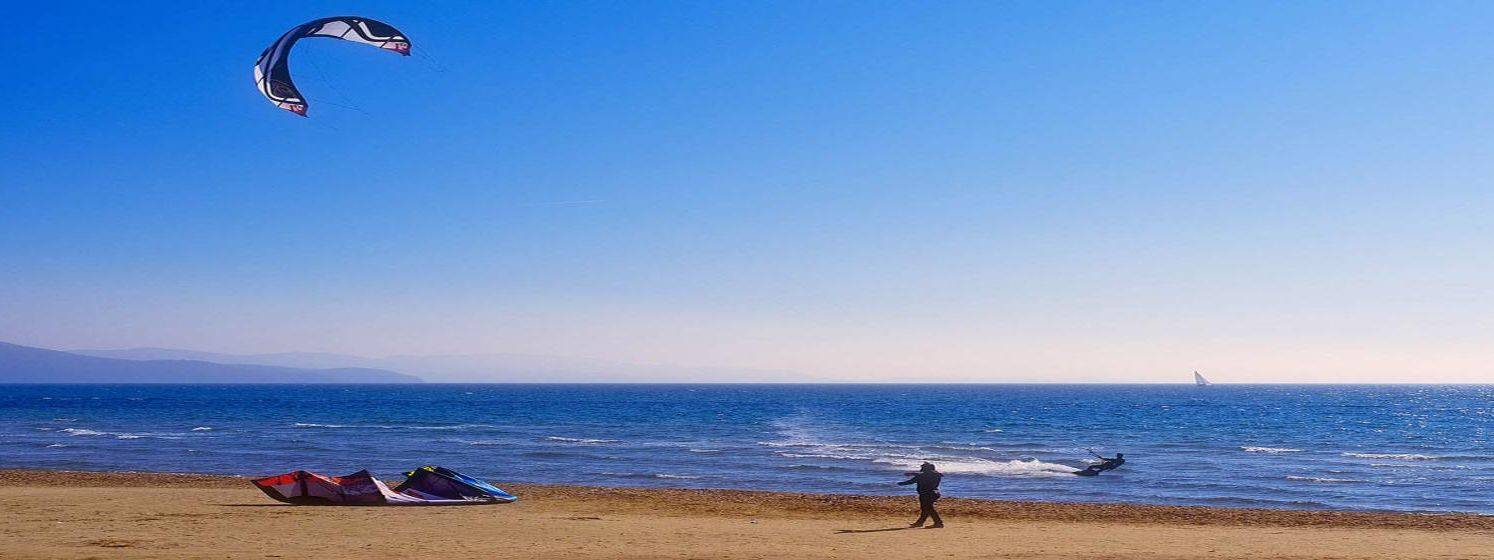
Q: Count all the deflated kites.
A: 2